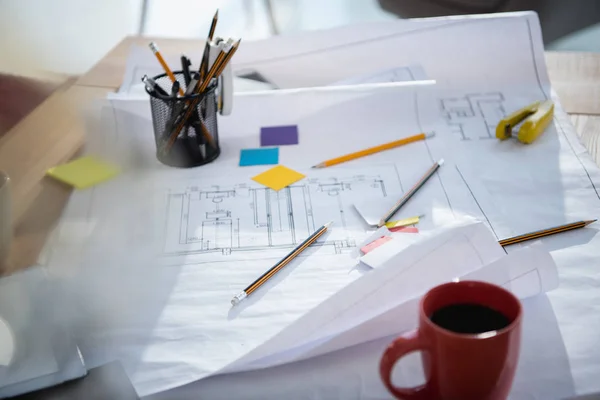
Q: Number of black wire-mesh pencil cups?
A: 1